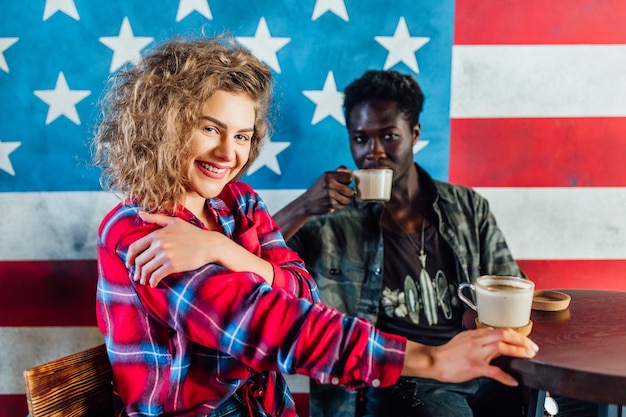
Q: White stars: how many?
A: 12